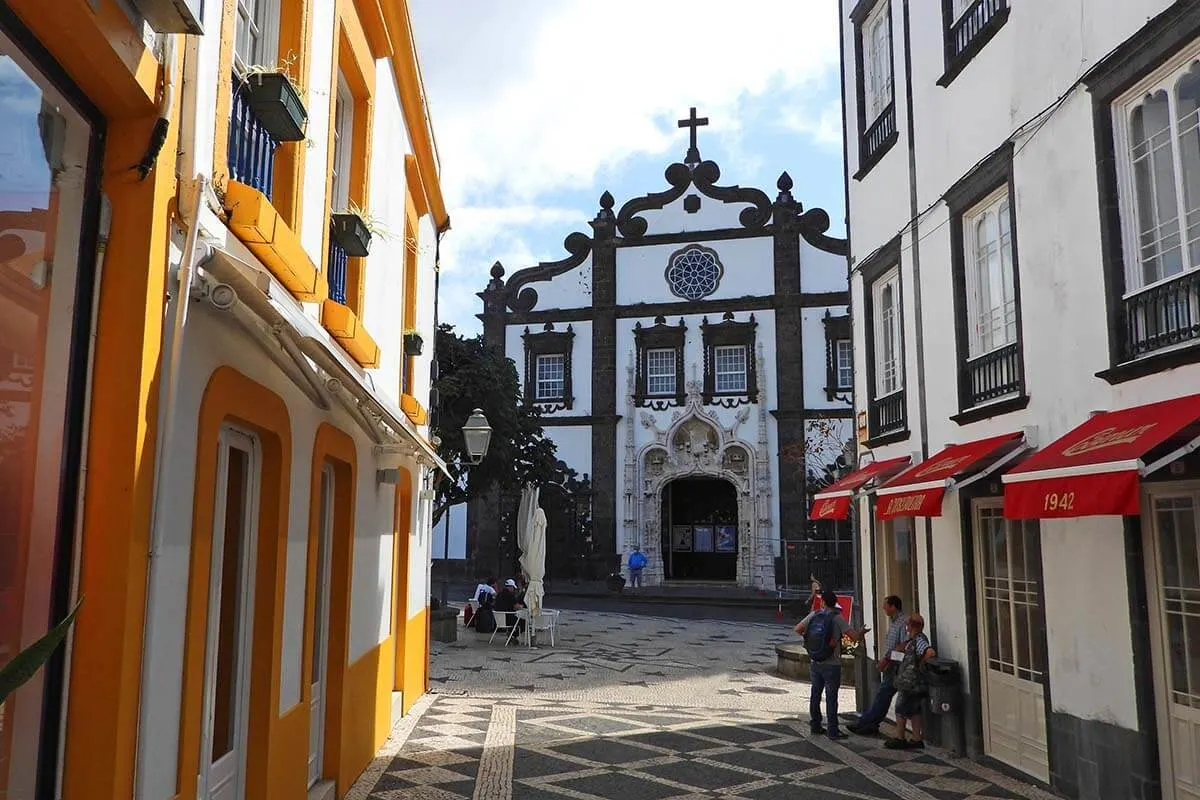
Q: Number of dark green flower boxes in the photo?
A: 3